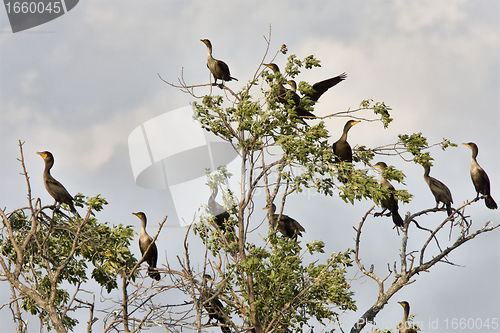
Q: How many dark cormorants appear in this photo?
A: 13